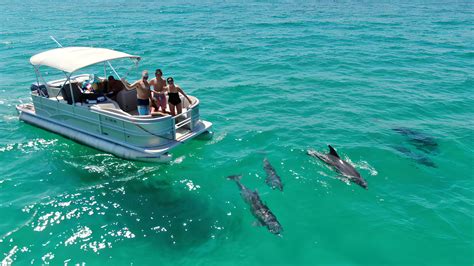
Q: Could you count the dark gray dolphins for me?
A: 5